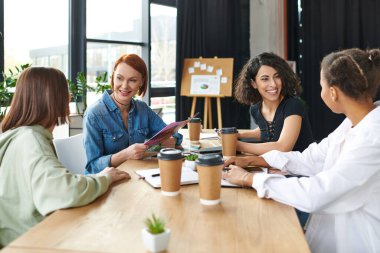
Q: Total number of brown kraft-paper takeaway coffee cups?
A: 4